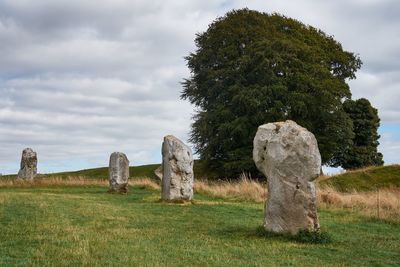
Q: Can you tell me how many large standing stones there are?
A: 4